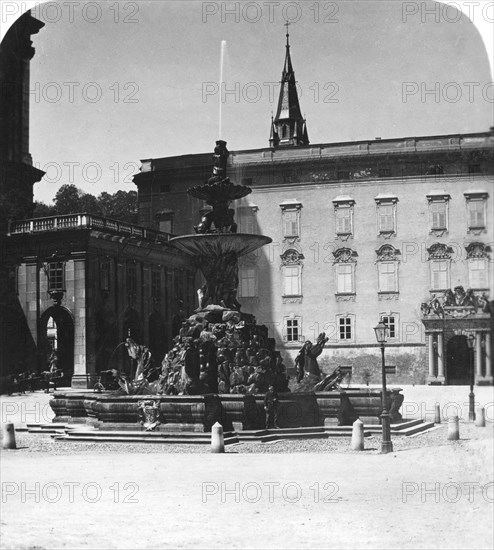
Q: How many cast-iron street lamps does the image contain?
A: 2